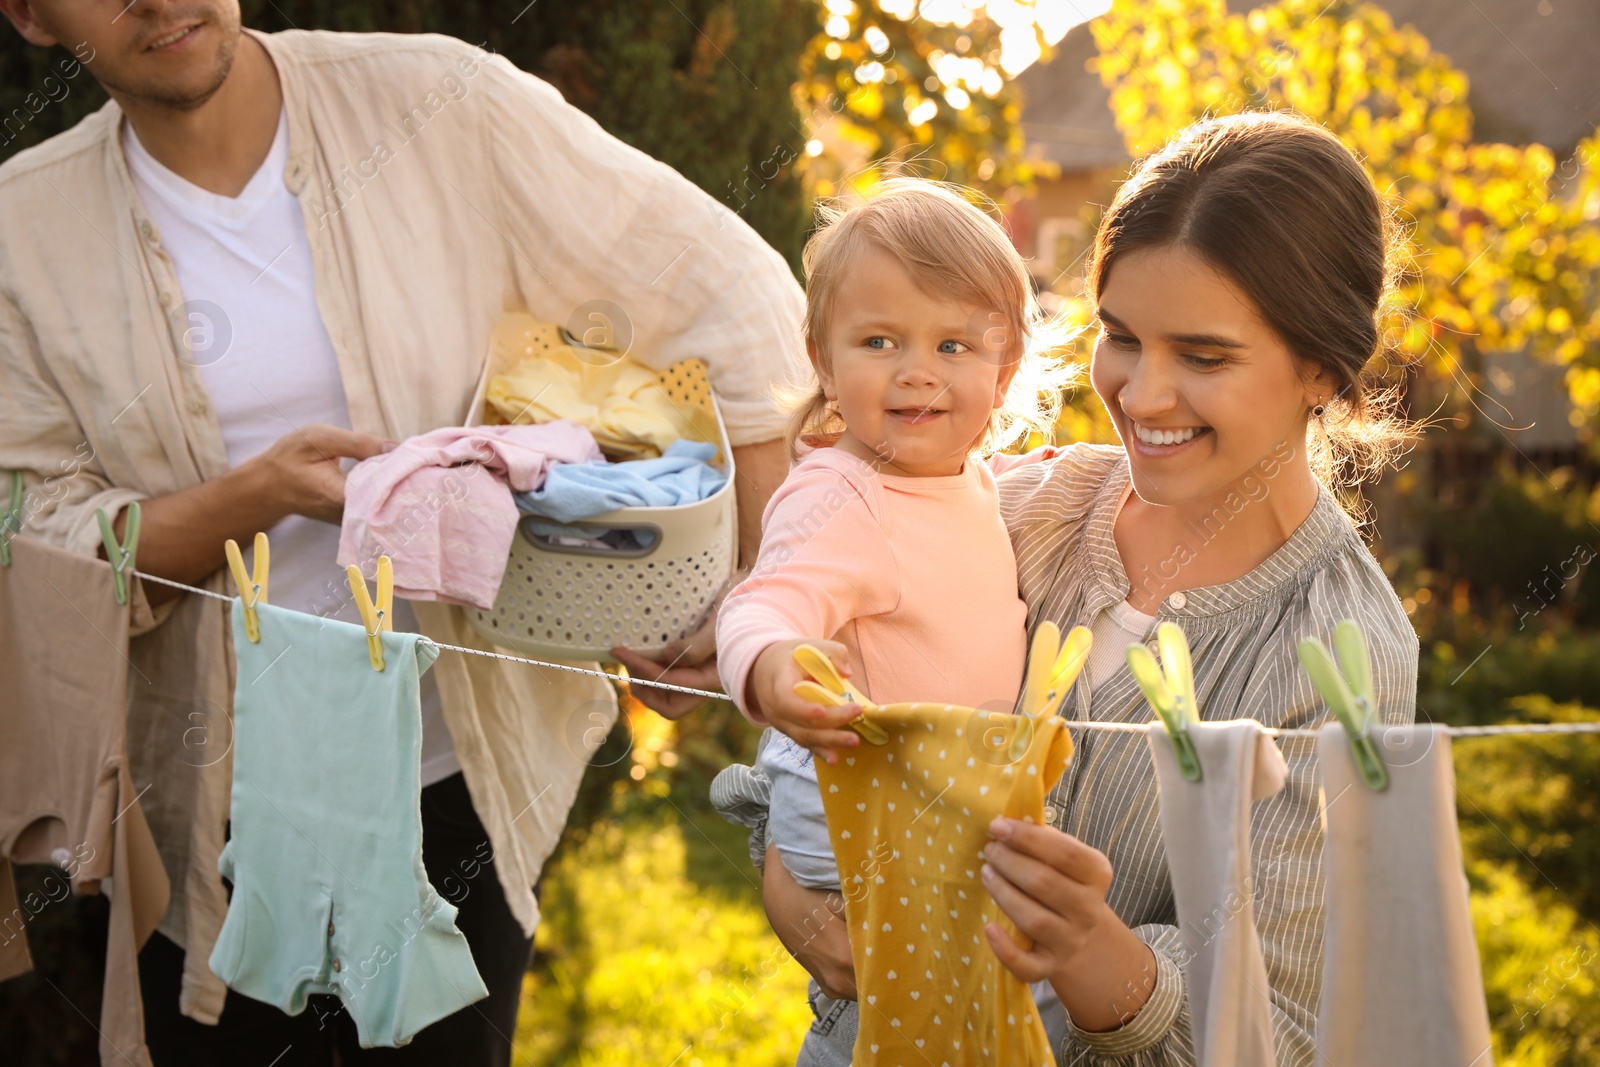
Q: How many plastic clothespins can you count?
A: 8